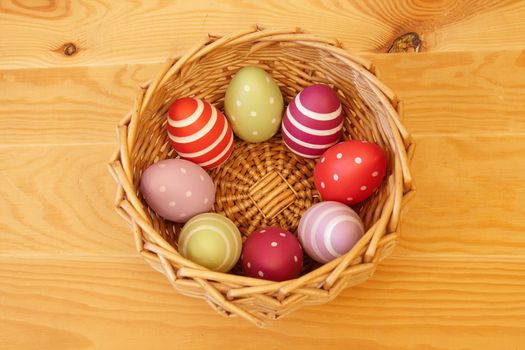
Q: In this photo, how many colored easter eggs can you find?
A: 8